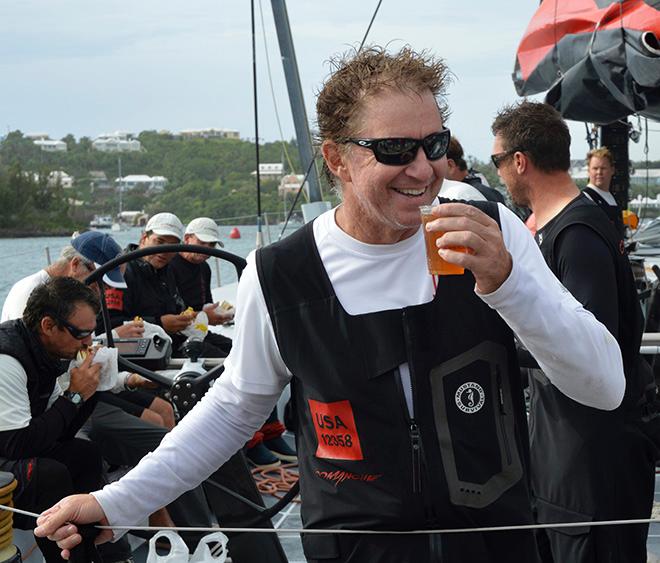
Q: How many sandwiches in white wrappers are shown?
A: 4